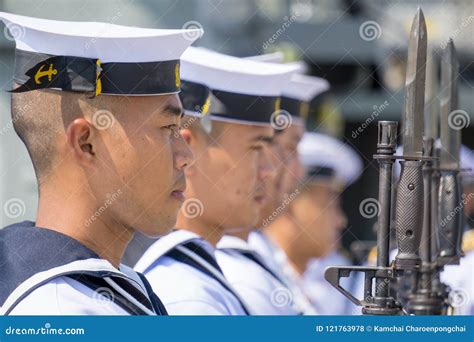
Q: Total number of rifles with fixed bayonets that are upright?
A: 3